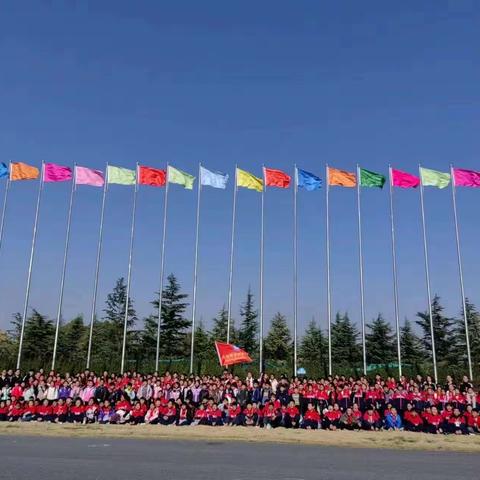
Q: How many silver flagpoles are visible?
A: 15